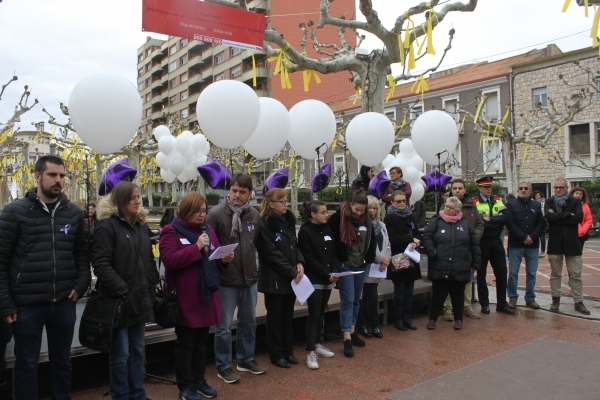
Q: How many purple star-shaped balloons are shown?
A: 6